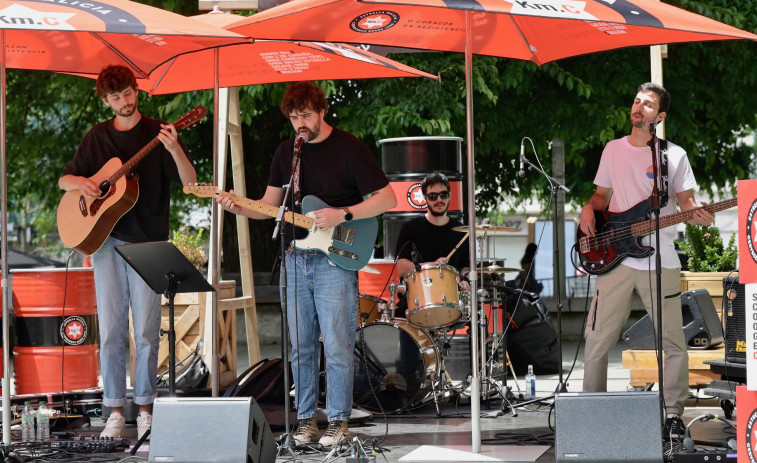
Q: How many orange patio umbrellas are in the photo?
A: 3